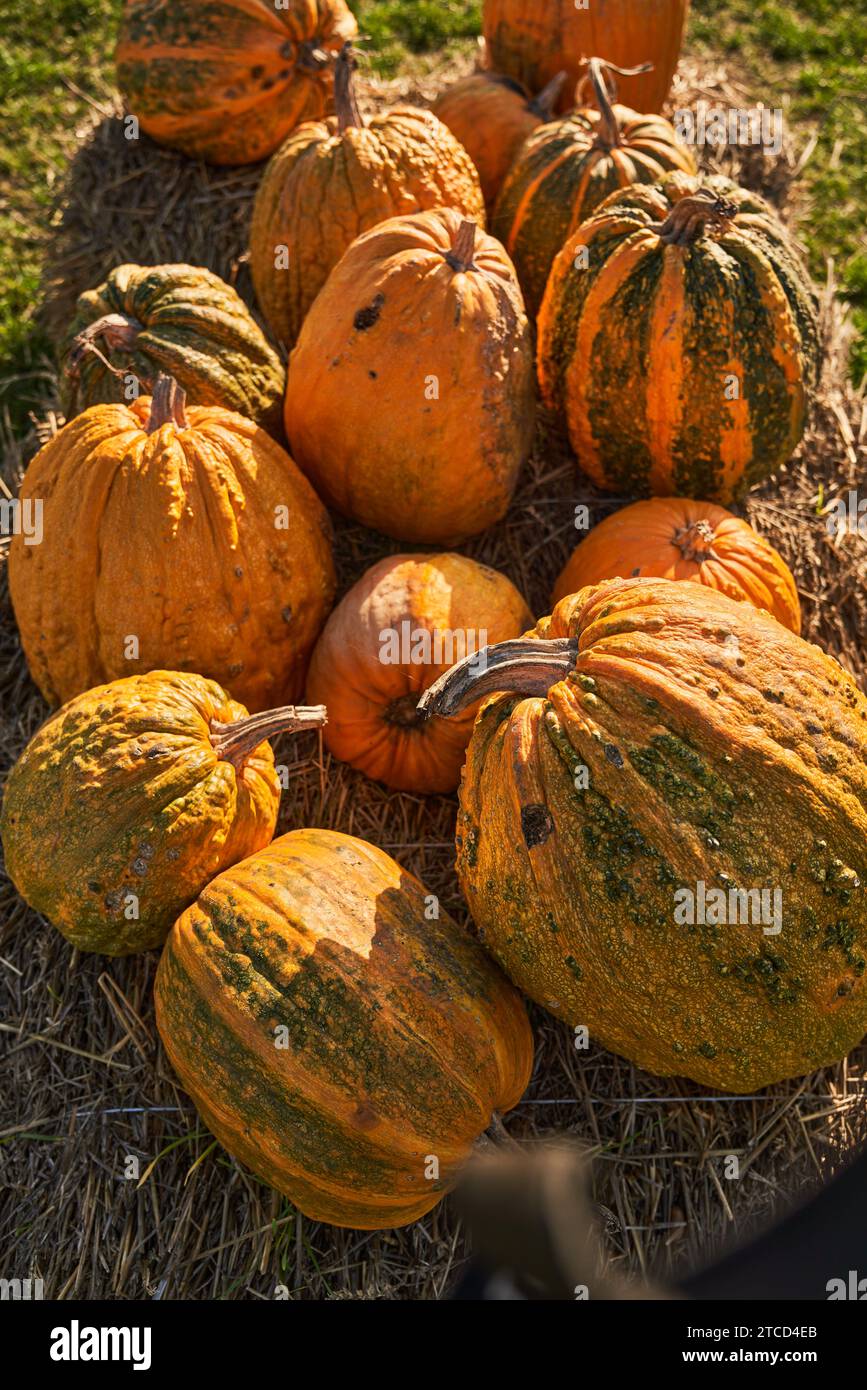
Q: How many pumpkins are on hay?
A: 14